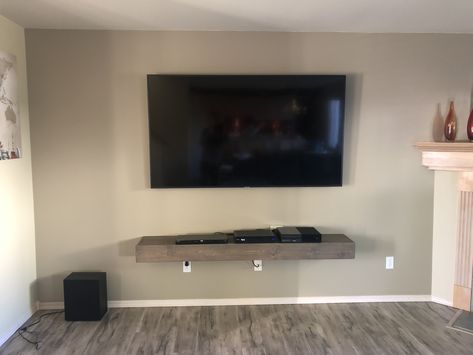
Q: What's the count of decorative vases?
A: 2